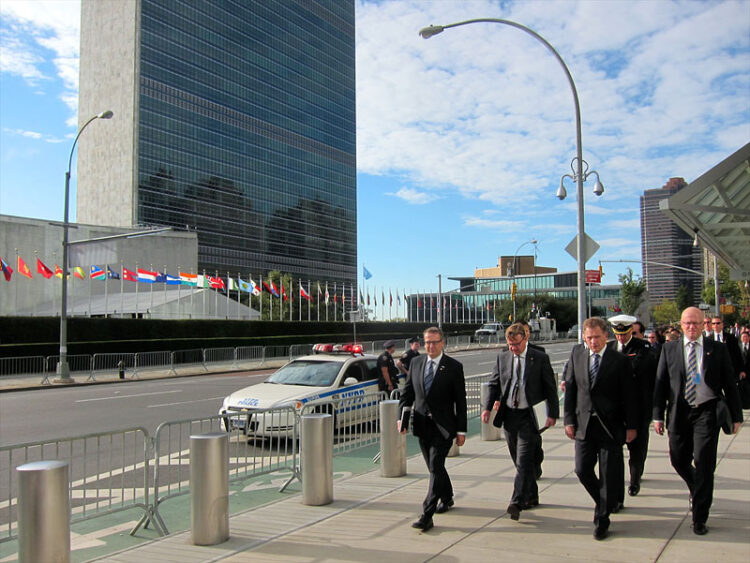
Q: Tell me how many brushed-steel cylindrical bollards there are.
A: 6